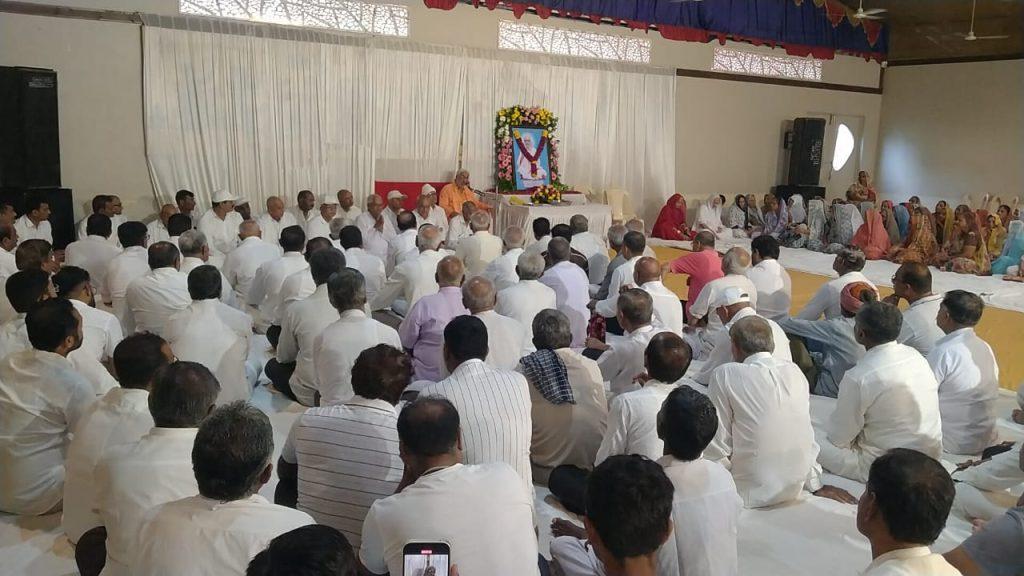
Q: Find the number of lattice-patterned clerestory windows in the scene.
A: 3